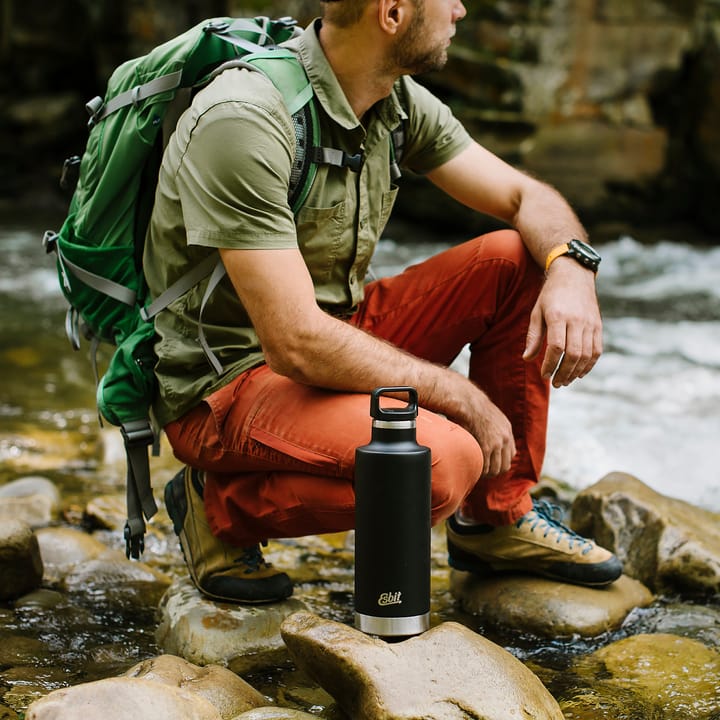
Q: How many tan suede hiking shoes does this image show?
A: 2